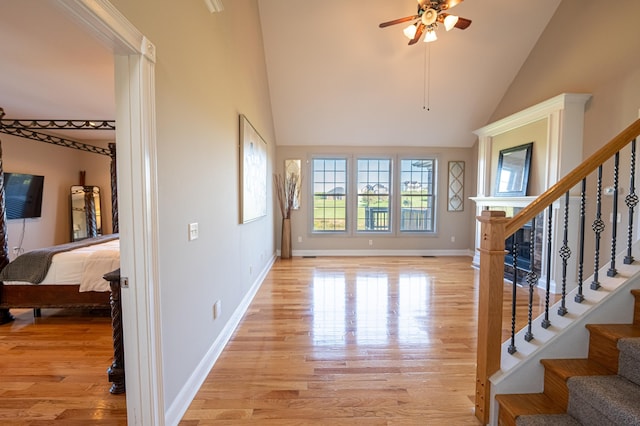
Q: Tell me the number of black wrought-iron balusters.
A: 8